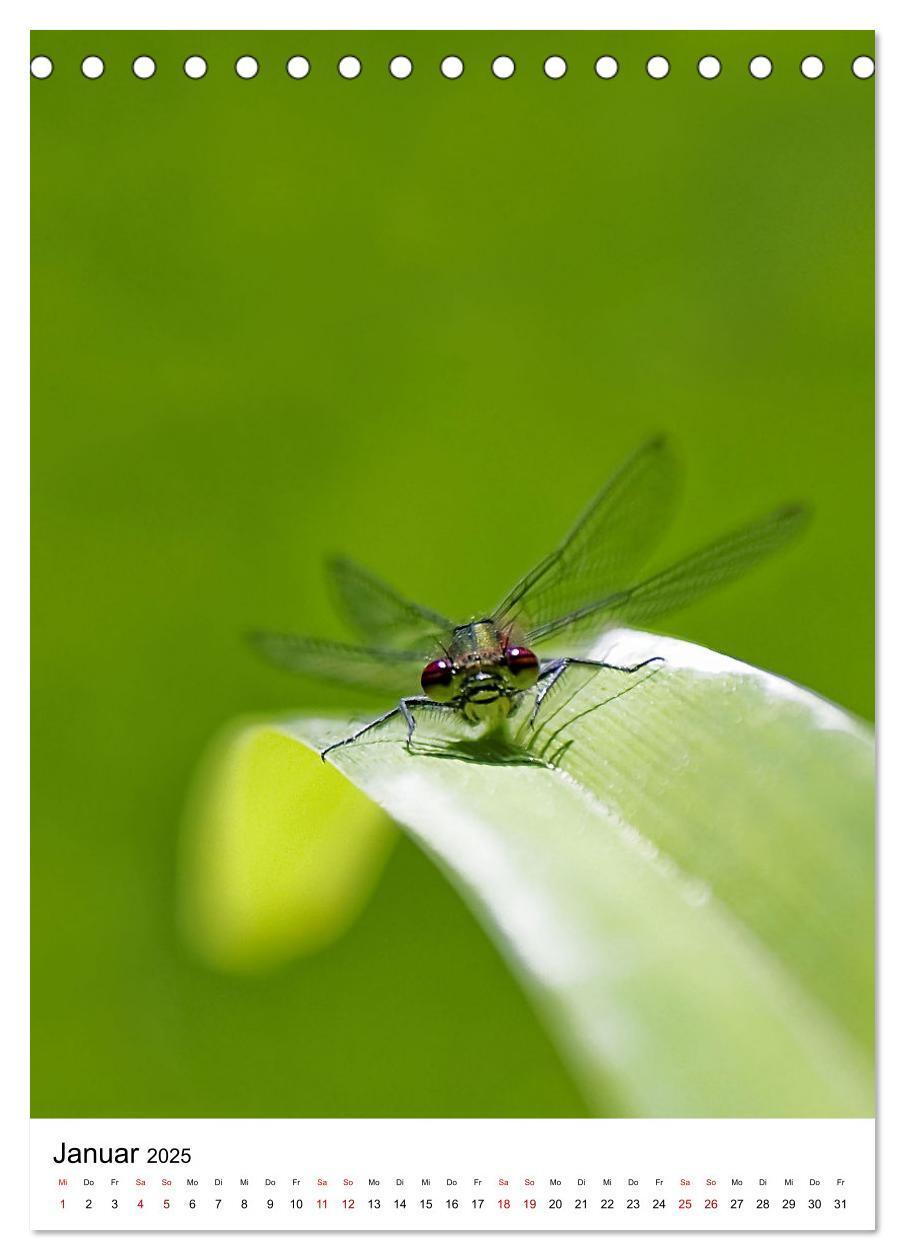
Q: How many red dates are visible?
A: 9